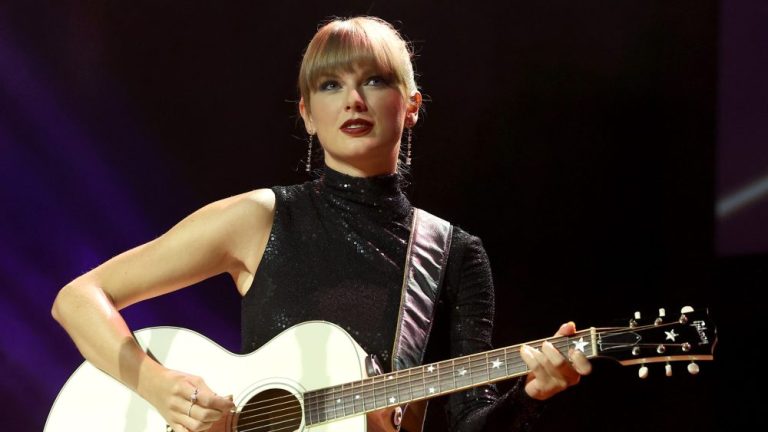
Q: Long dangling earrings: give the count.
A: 2